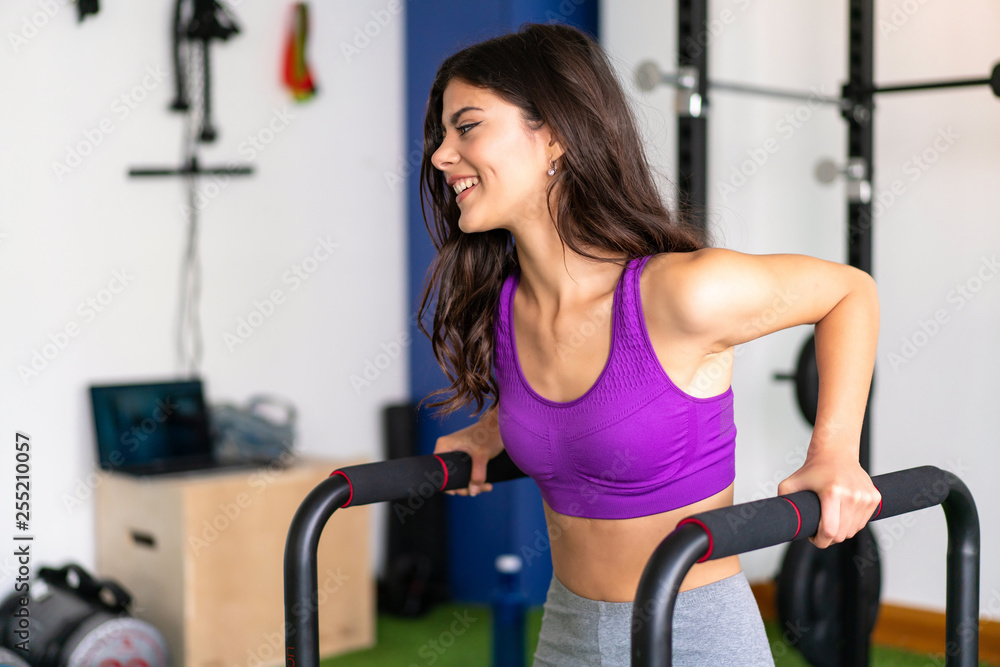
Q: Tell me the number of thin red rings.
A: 5